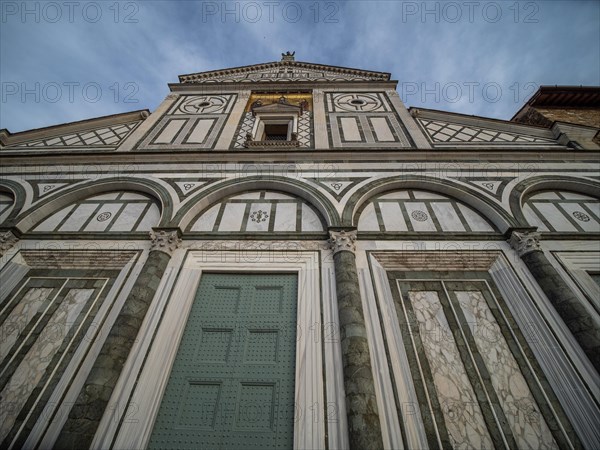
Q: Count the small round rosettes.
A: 4